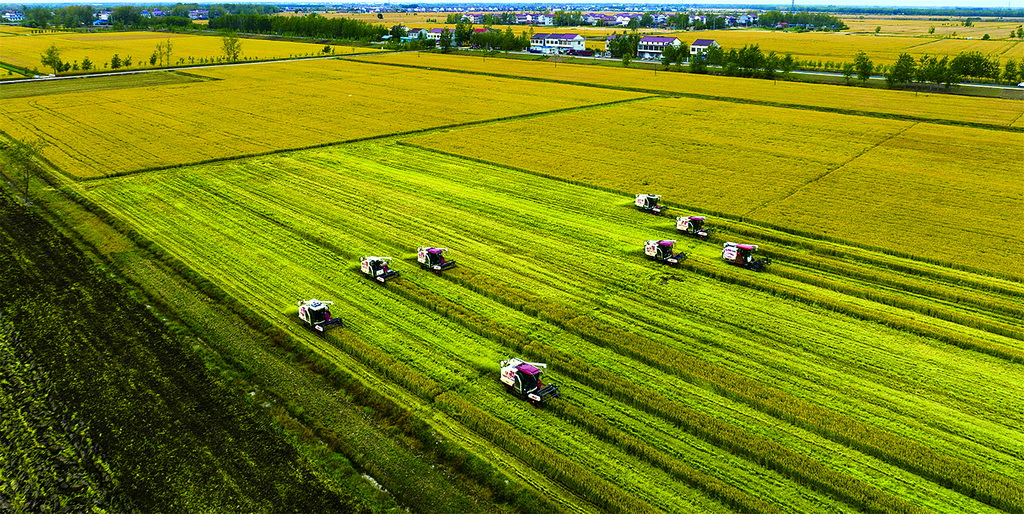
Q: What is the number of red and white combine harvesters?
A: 8